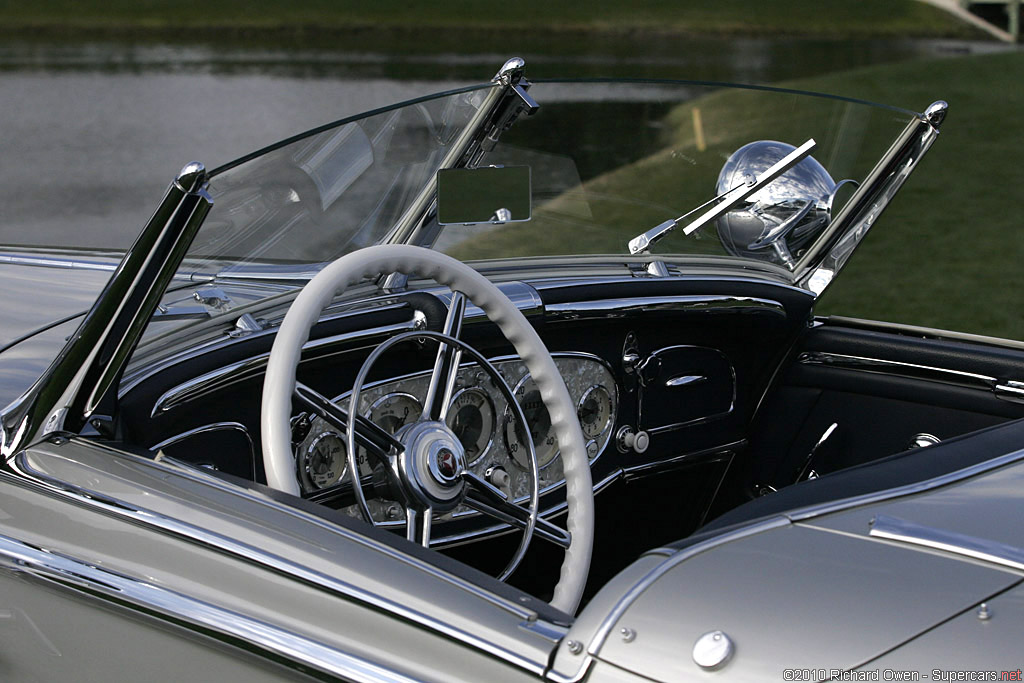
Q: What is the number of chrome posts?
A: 3